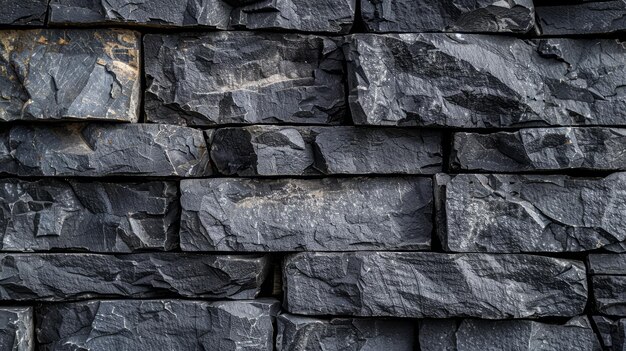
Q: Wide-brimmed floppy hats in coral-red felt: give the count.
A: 0